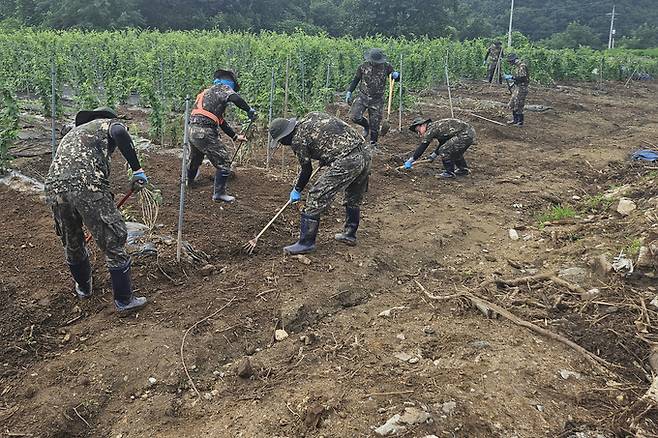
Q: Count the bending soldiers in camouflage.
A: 4